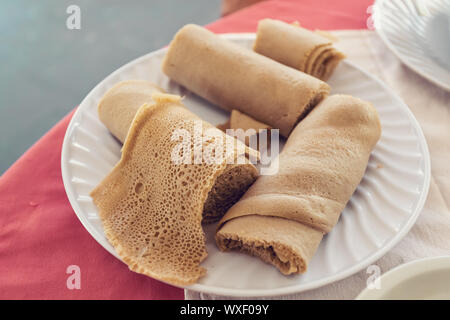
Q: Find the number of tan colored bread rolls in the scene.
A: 4